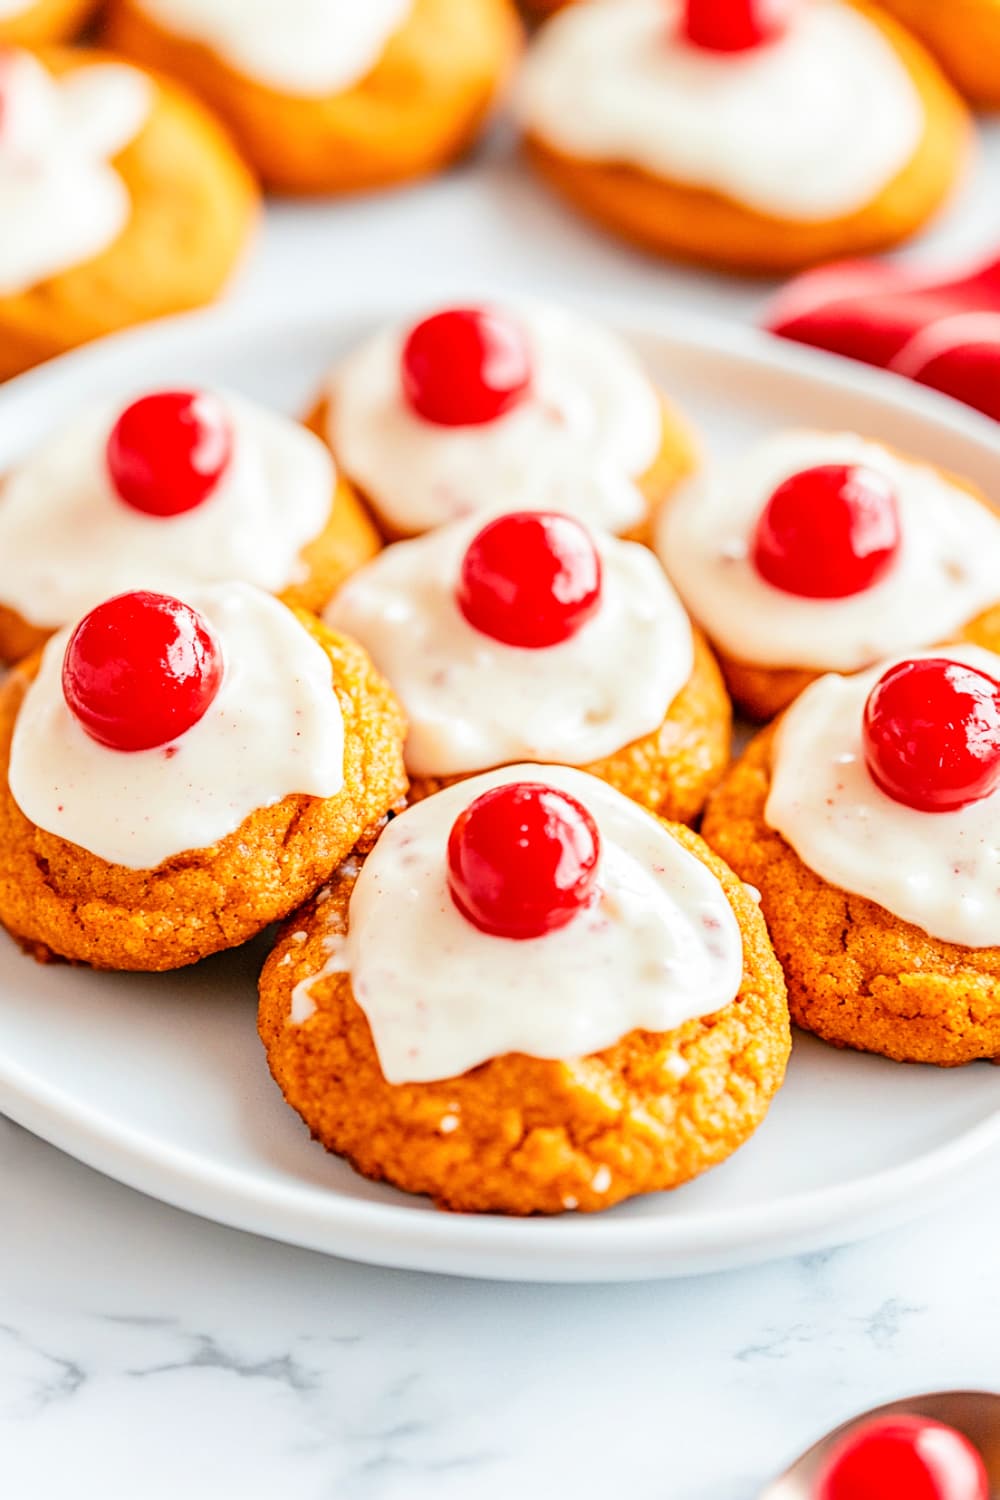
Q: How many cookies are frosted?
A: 10